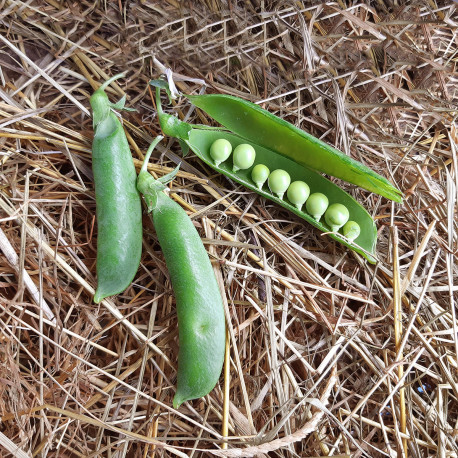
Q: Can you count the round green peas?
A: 8